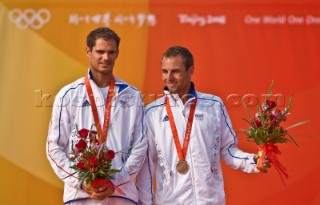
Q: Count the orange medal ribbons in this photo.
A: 2